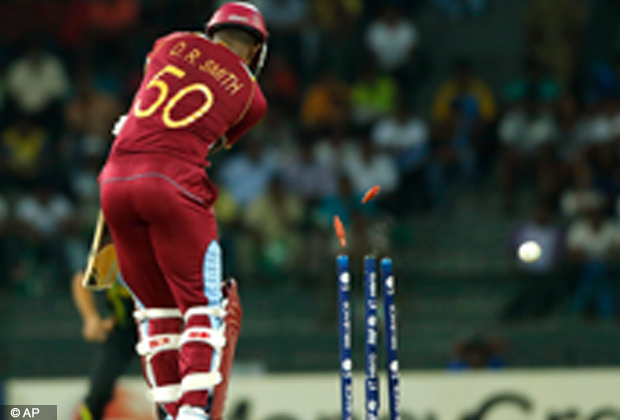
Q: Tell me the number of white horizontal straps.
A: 6